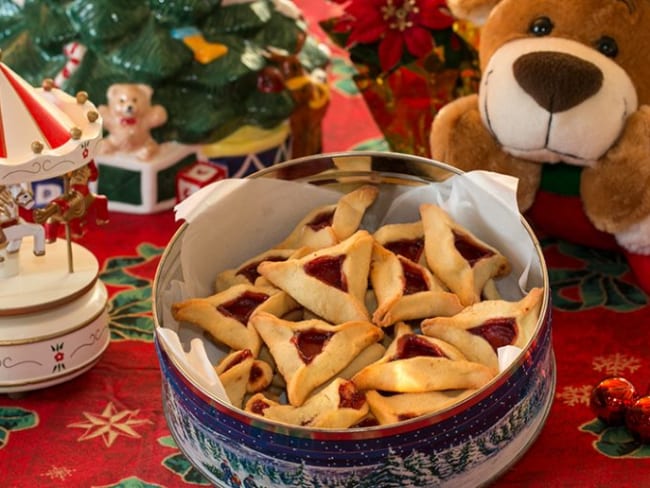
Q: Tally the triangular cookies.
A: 13